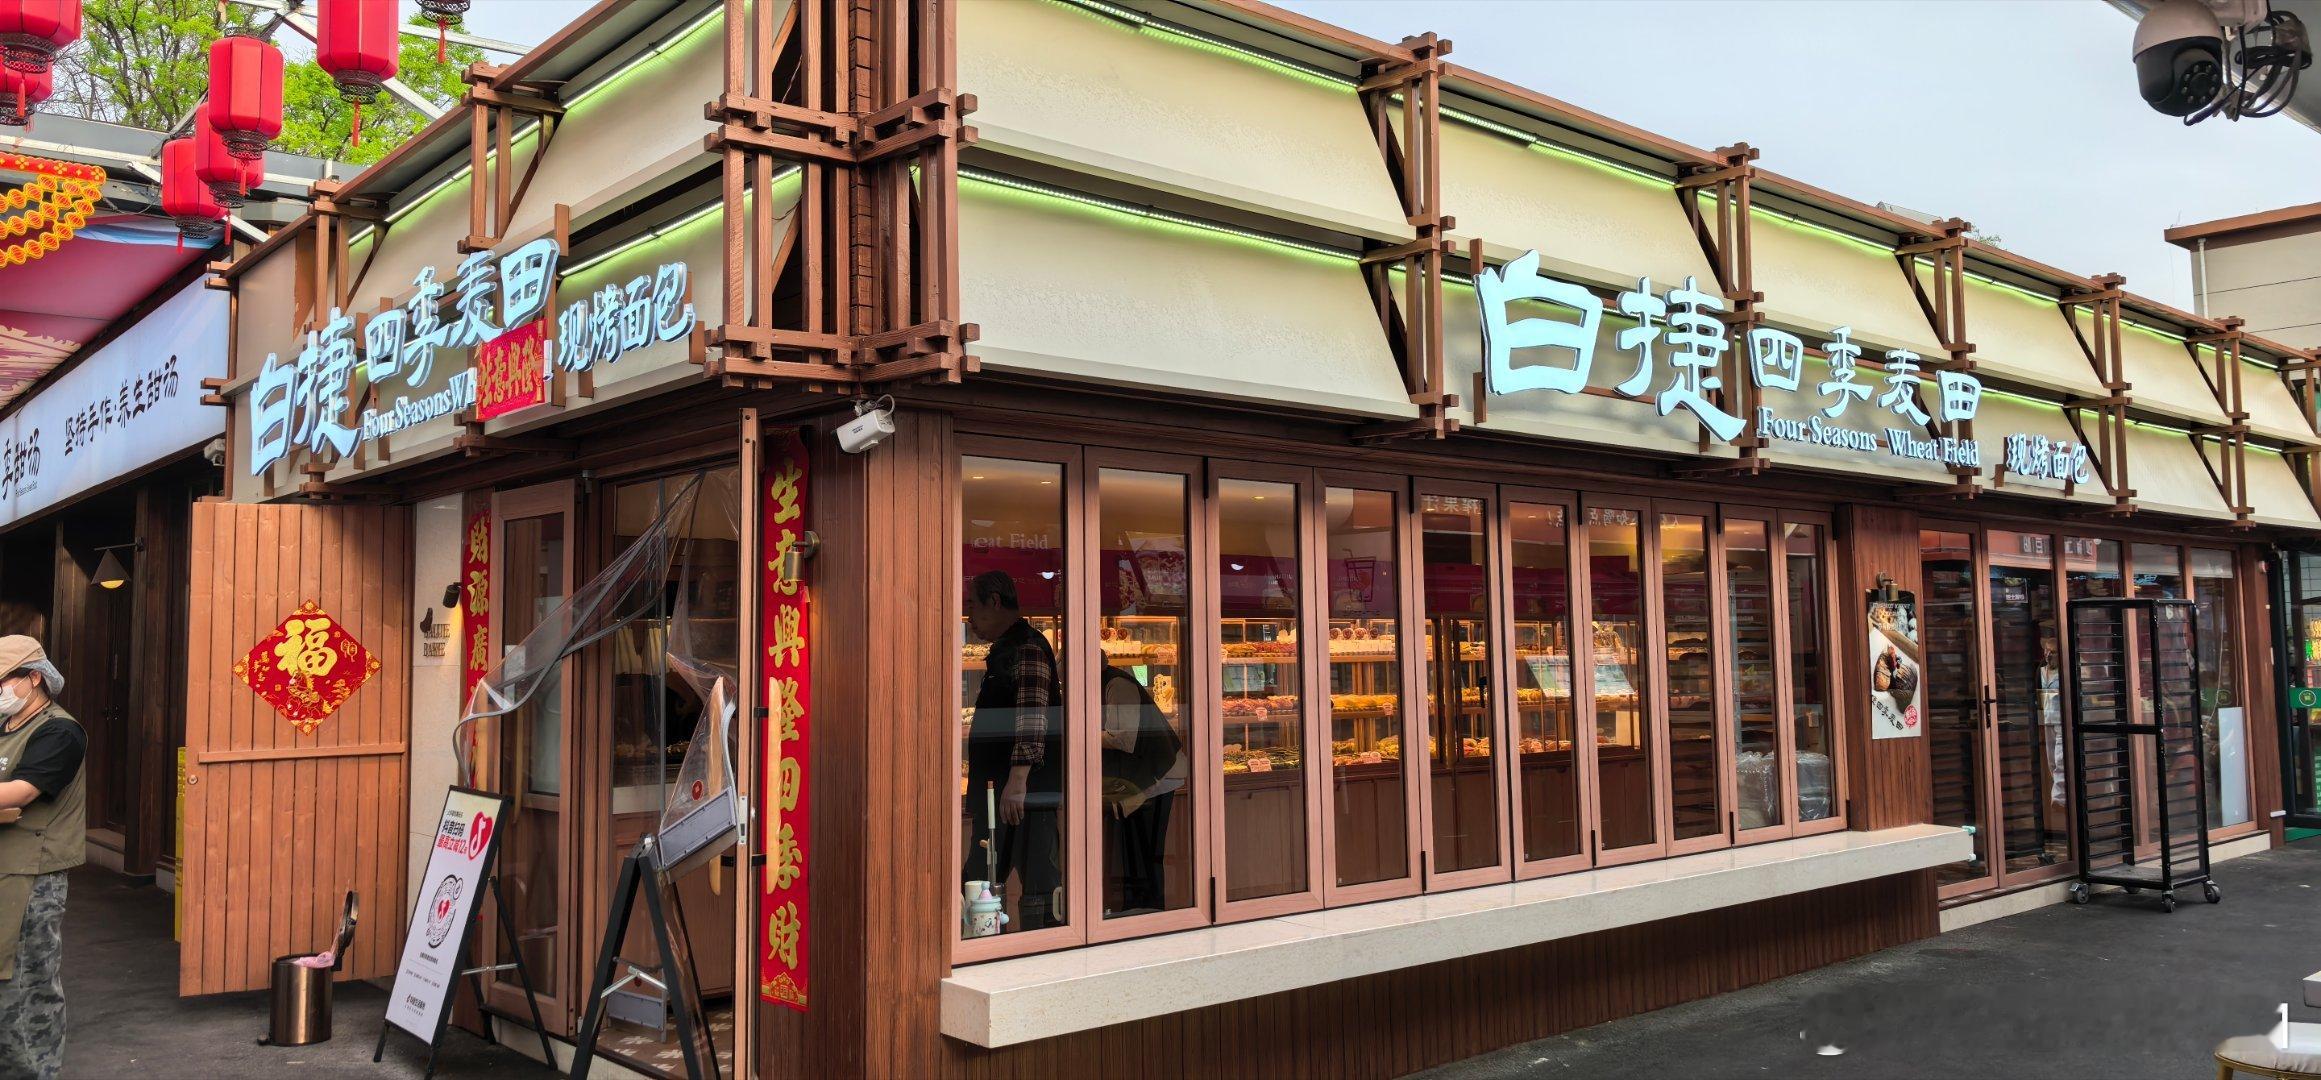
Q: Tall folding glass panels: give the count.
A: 10